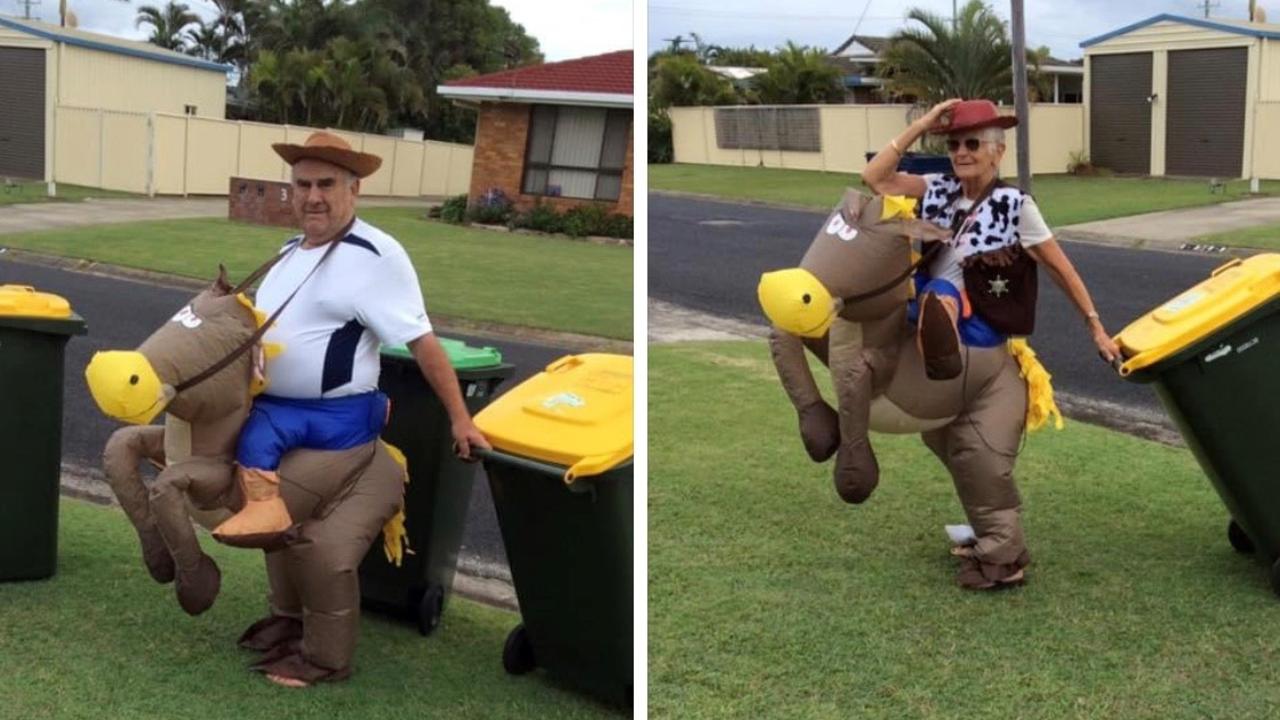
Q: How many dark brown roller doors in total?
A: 3